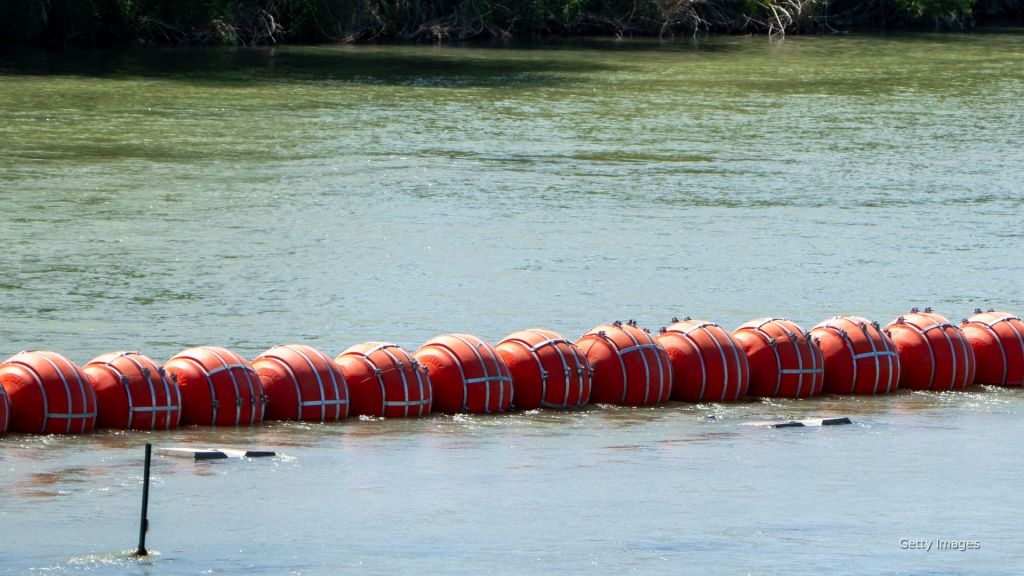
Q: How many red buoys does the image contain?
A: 14